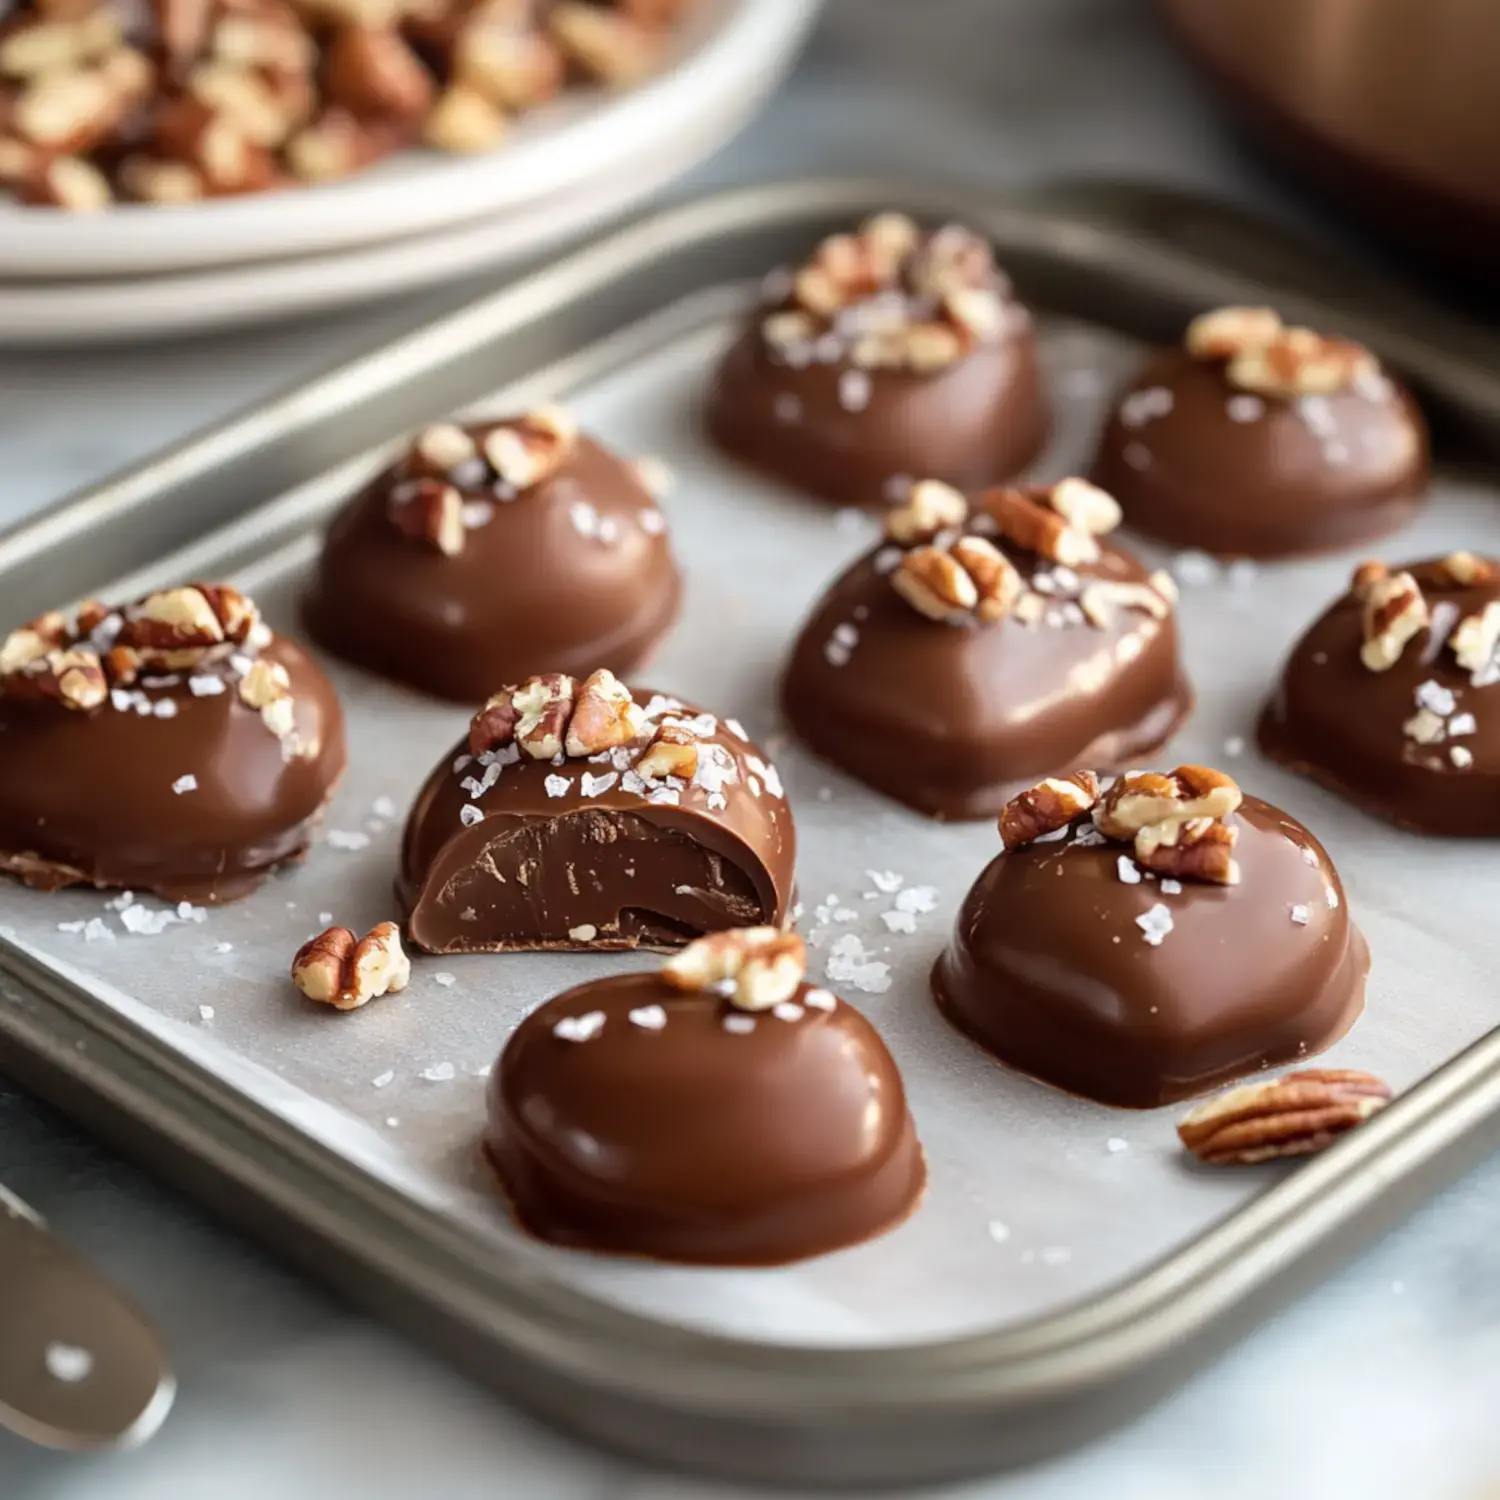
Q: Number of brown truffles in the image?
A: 9